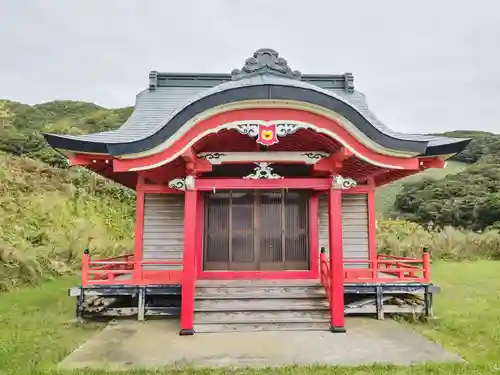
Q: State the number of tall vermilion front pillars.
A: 2